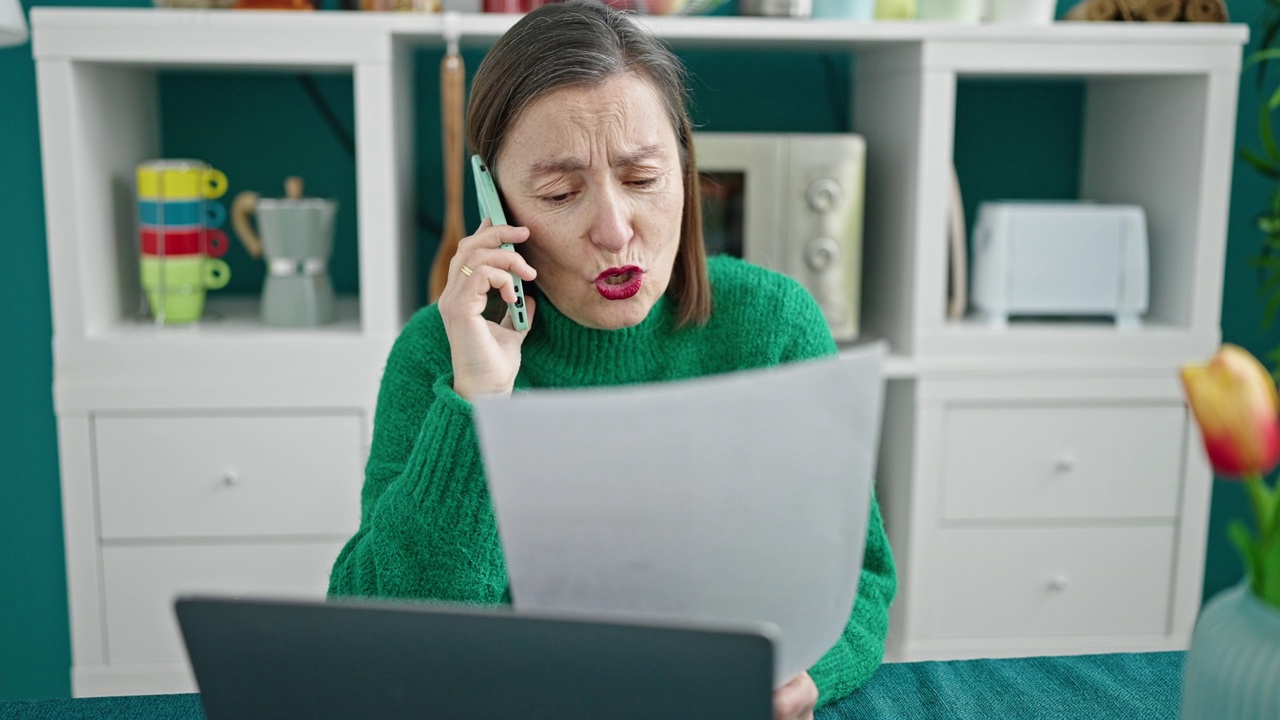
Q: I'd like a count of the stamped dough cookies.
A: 0